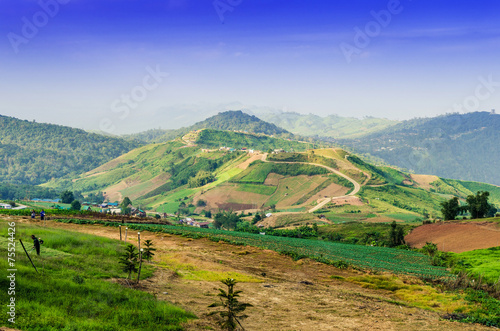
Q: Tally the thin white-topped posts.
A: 4